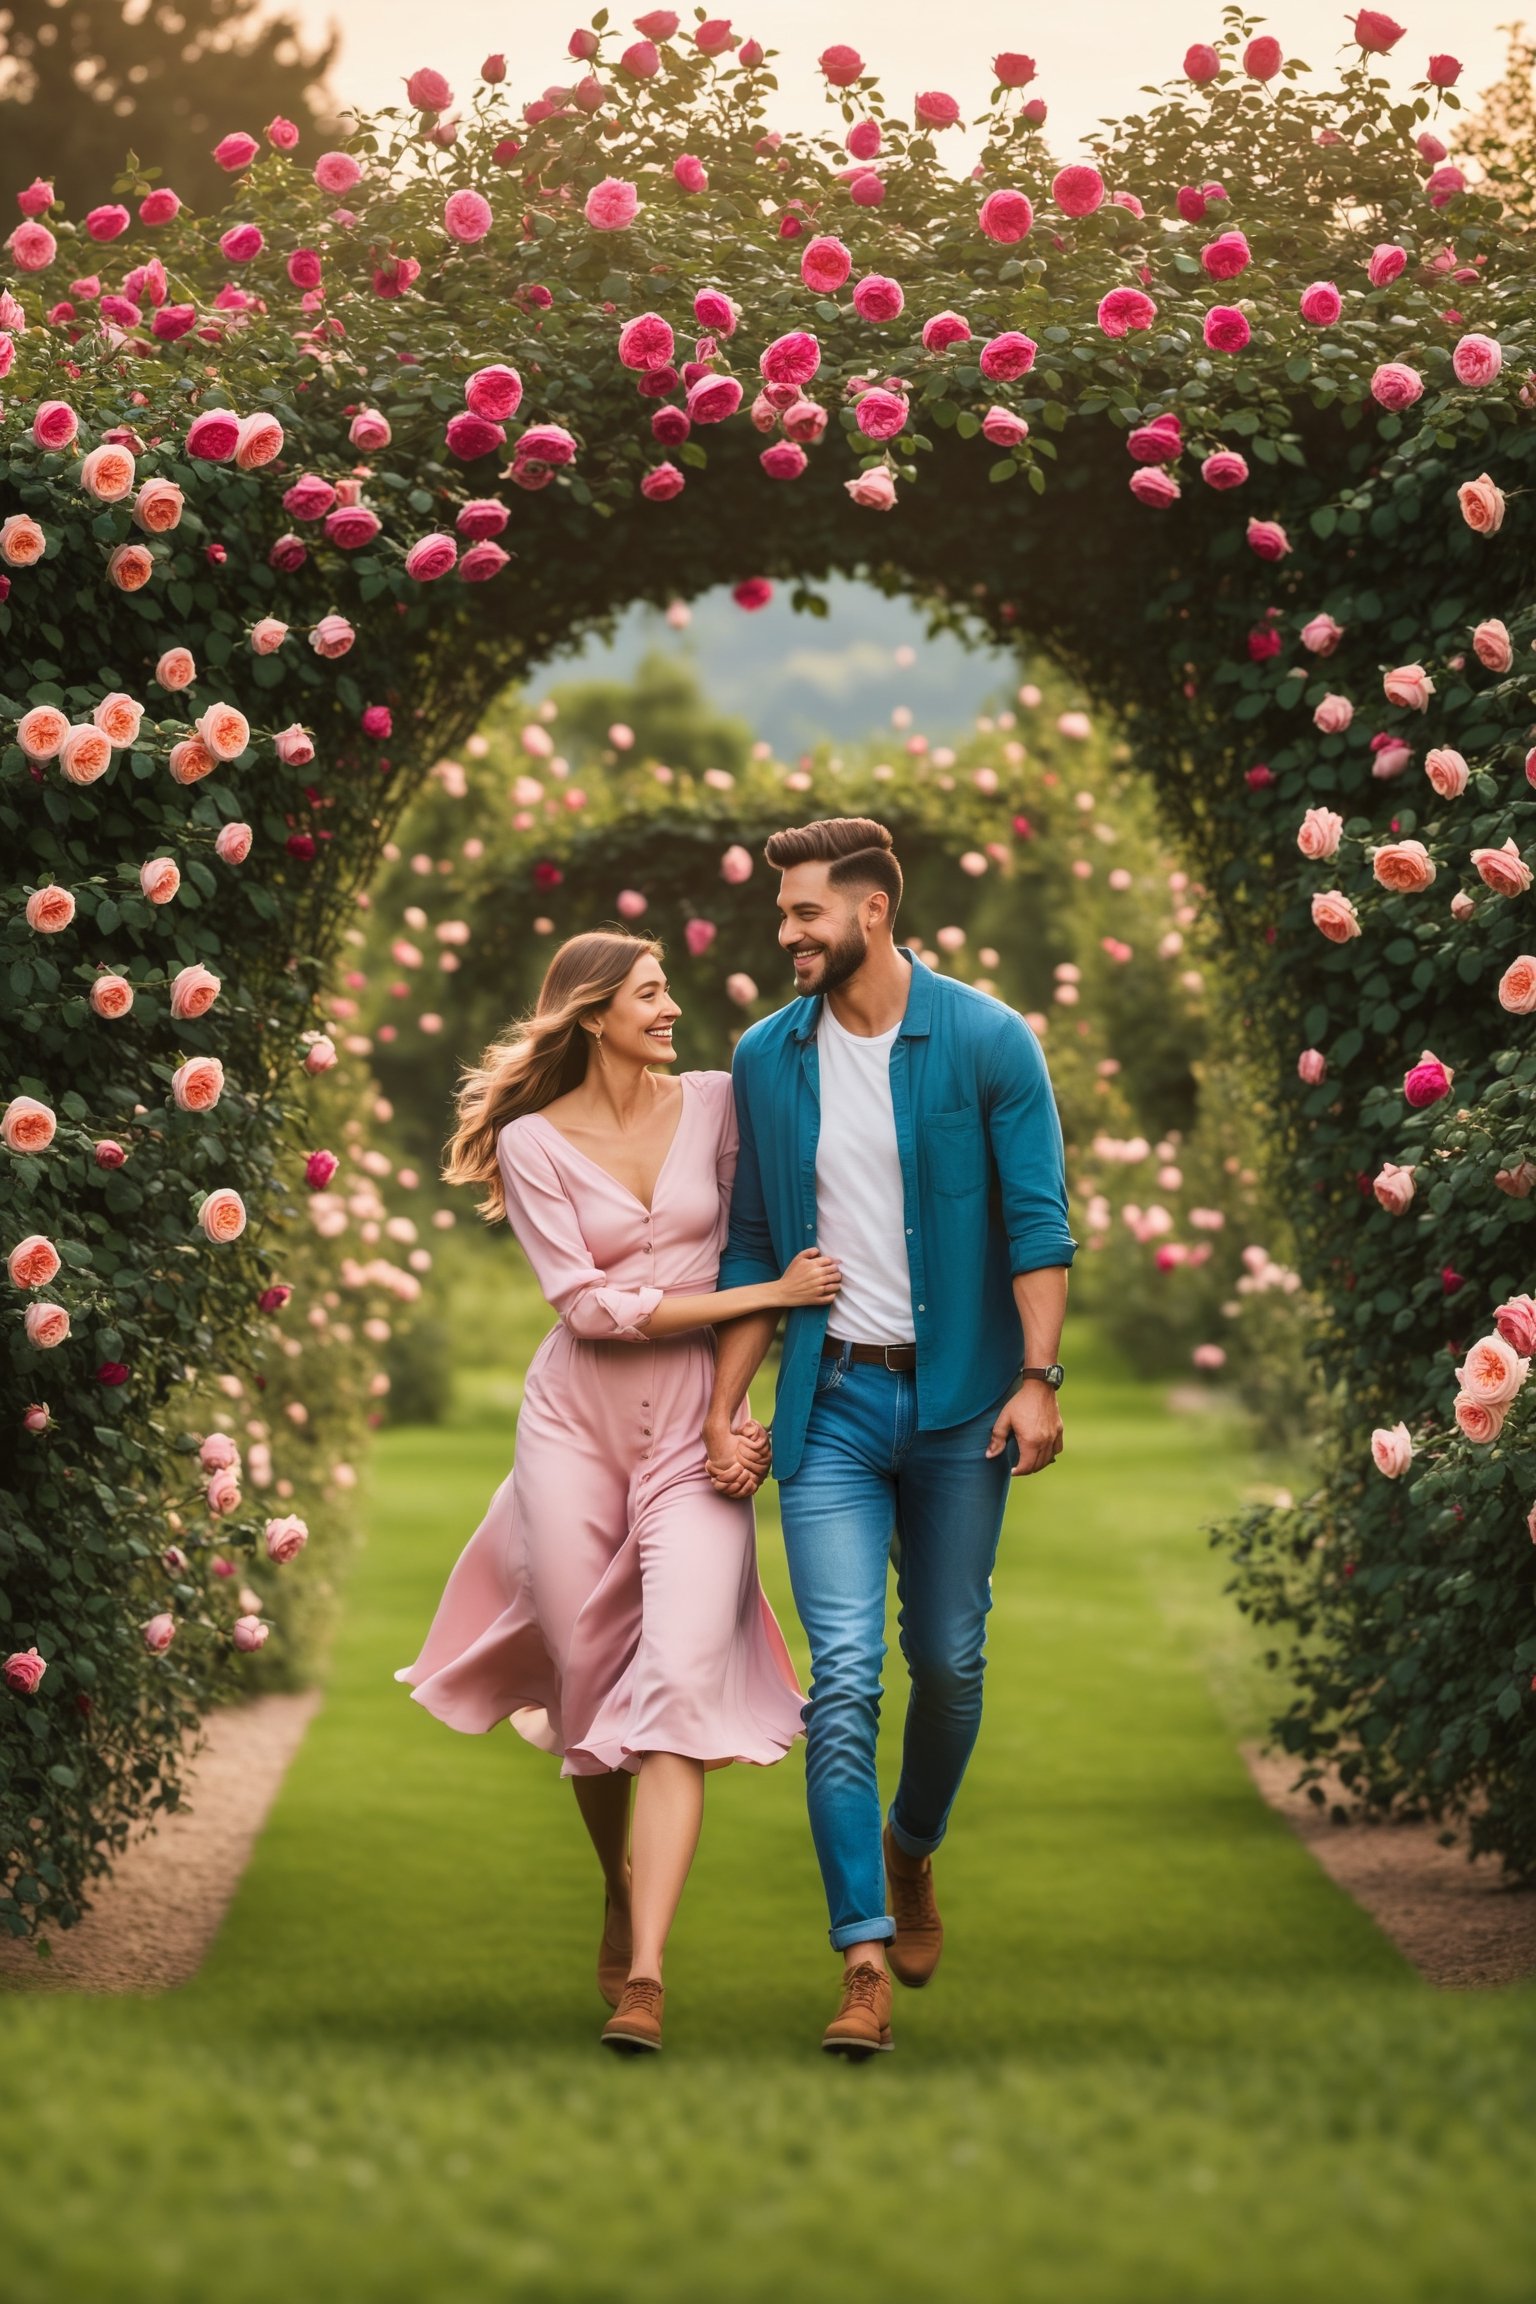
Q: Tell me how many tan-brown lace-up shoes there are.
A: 4